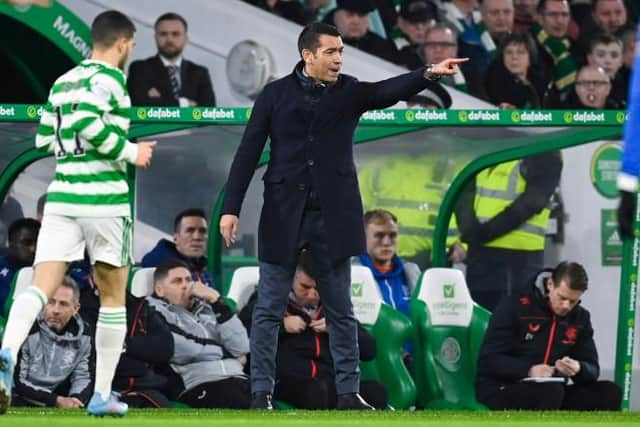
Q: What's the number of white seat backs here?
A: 5